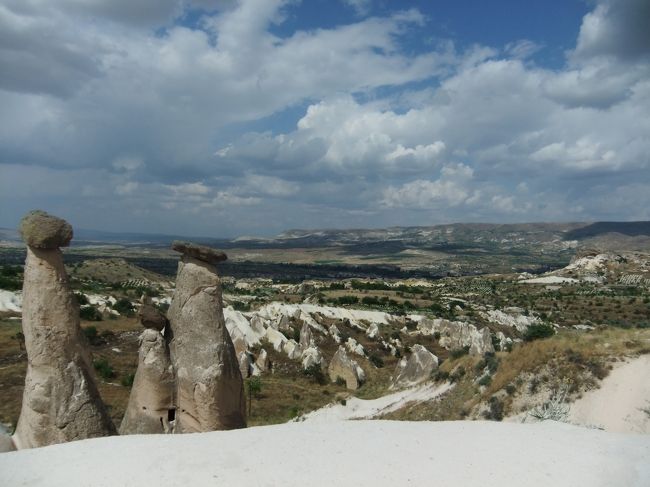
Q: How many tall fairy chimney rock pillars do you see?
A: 3